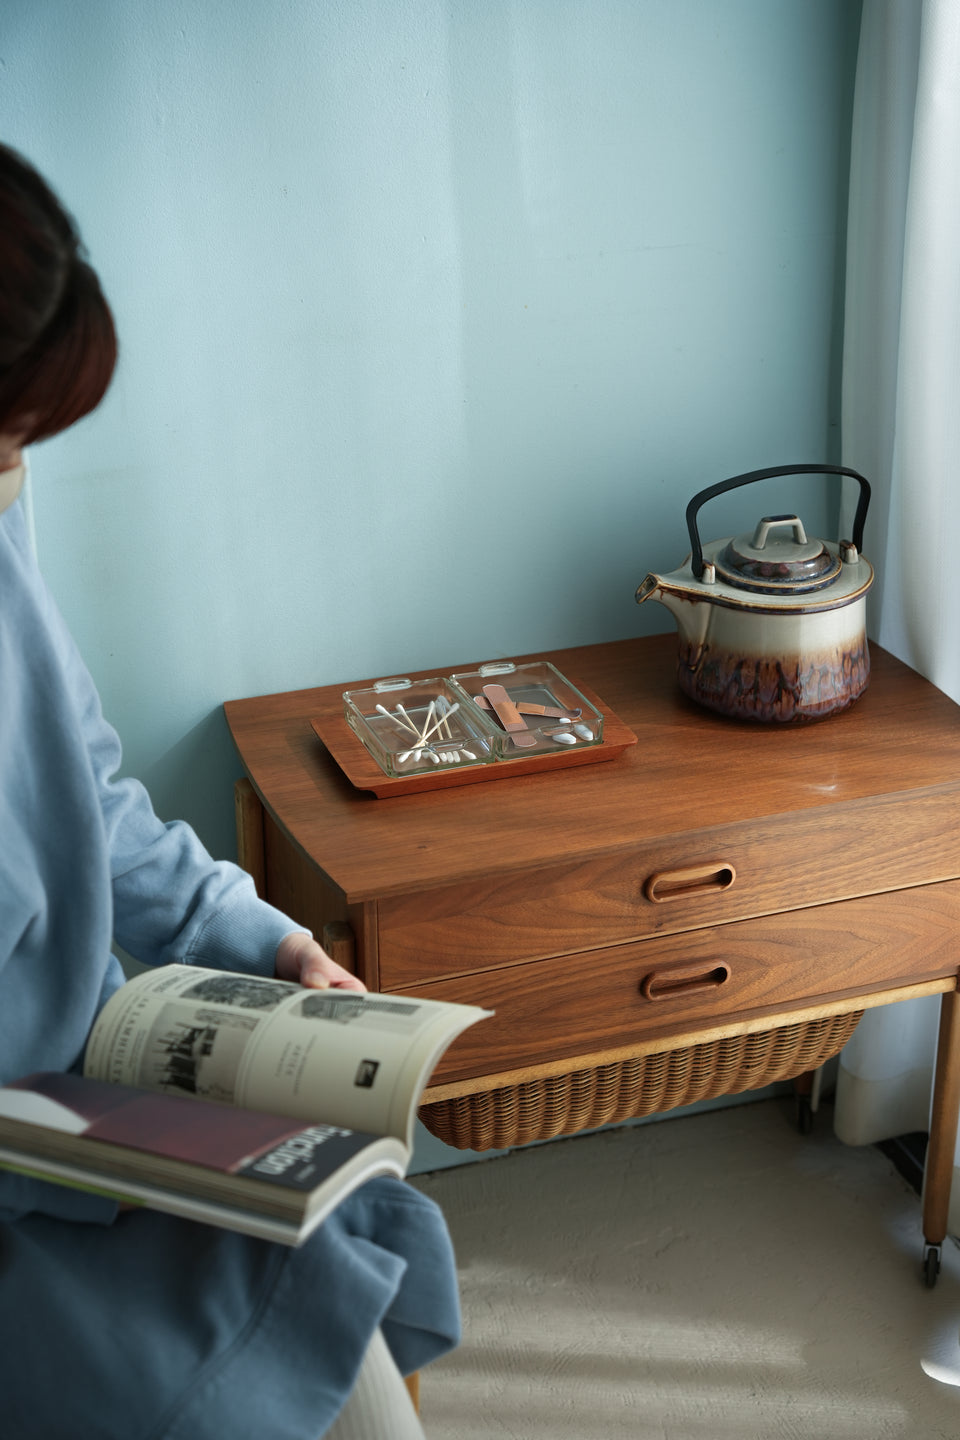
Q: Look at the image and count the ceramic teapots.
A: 1